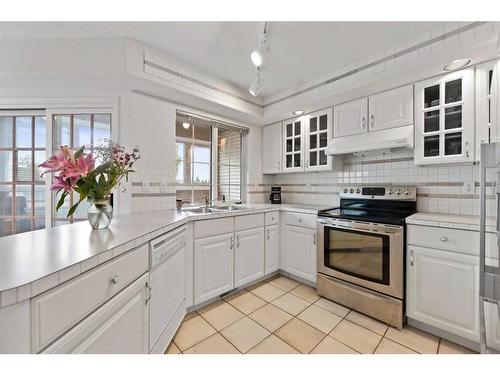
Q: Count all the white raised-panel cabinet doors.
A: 9